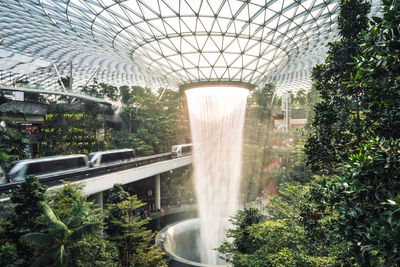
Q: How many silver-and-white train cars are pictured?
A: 3